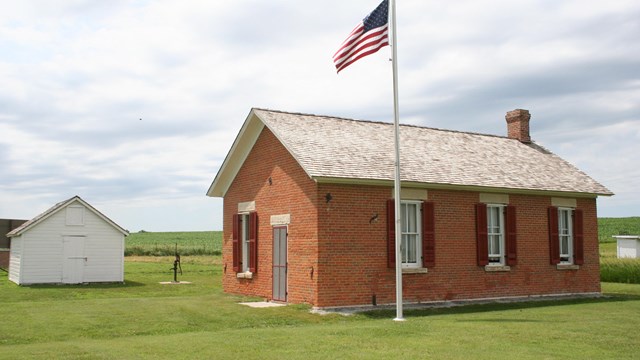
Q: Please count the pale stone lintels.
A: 5